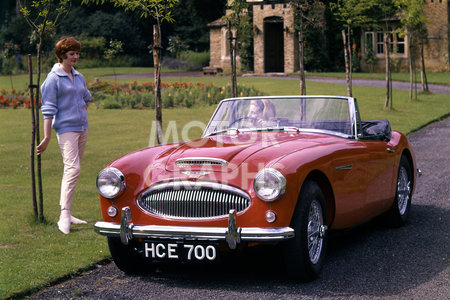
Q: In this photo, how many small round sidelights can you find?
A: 2